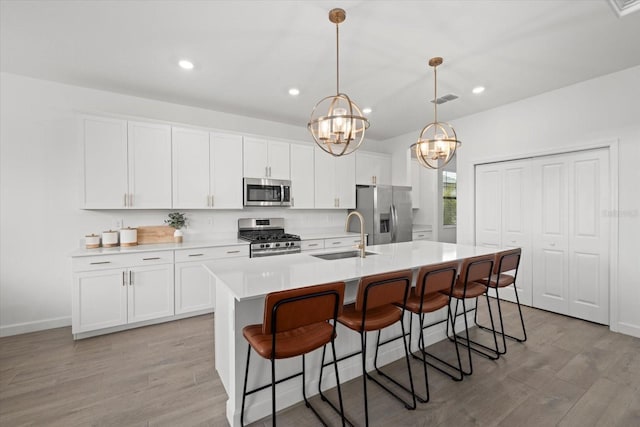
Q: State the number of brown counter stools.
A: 5